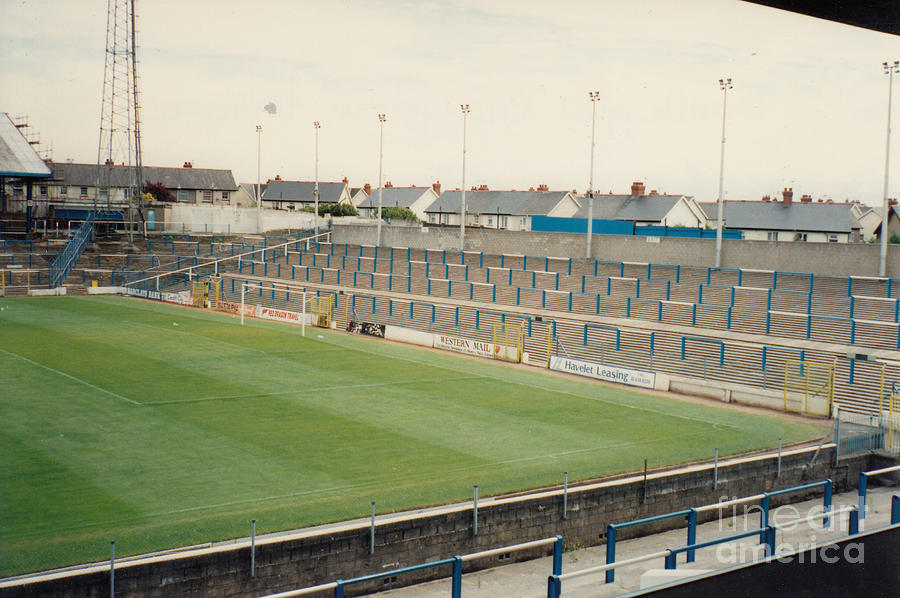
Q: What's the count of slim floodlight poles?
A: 7